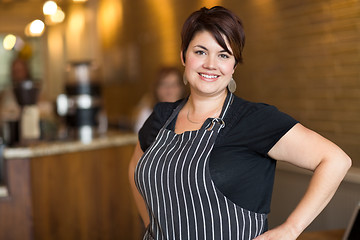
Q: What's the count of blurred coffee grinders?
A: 2